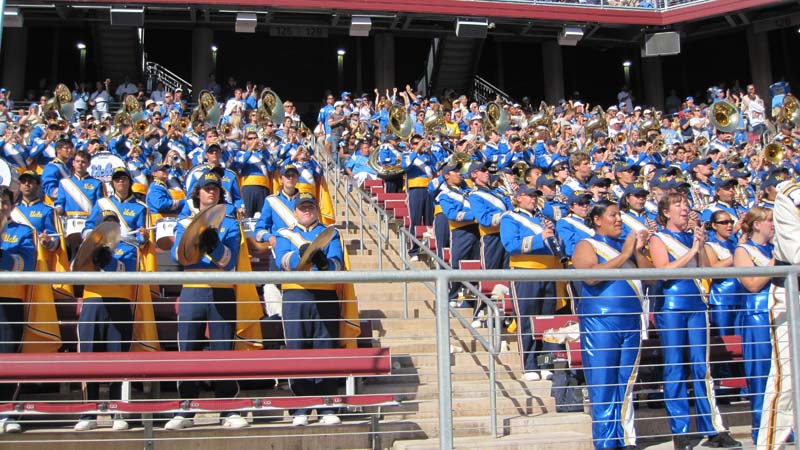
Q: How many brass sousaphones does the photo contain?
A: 12